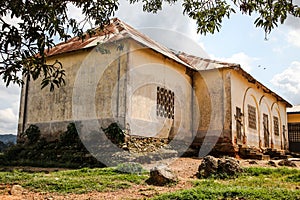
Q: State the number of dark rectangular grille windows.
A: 3